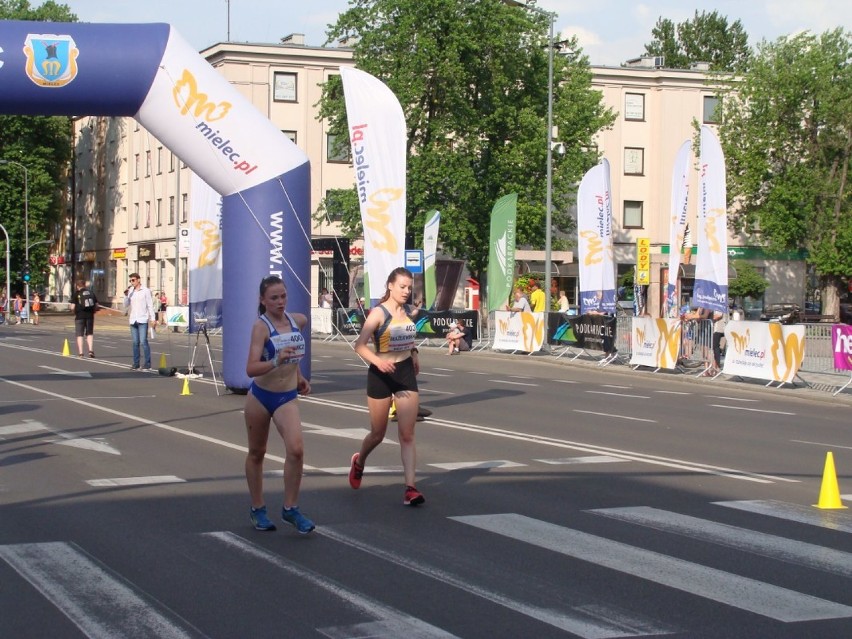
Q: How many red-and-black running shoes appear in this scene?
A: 2